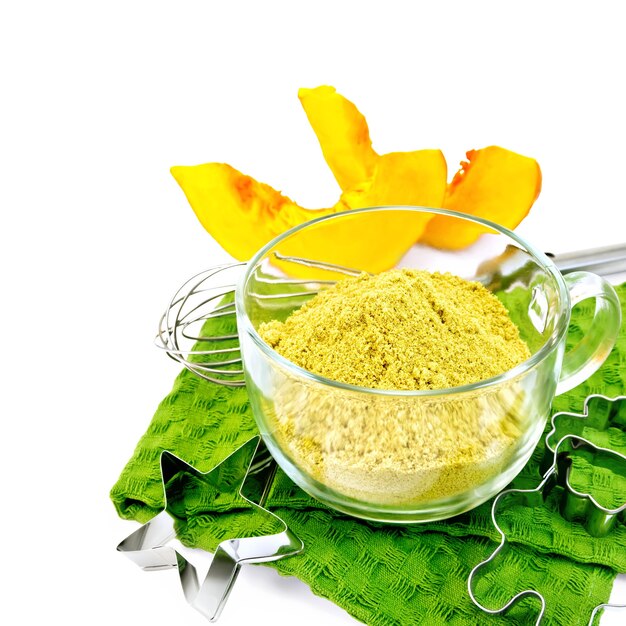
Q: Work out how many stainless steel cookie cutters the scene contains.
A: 3